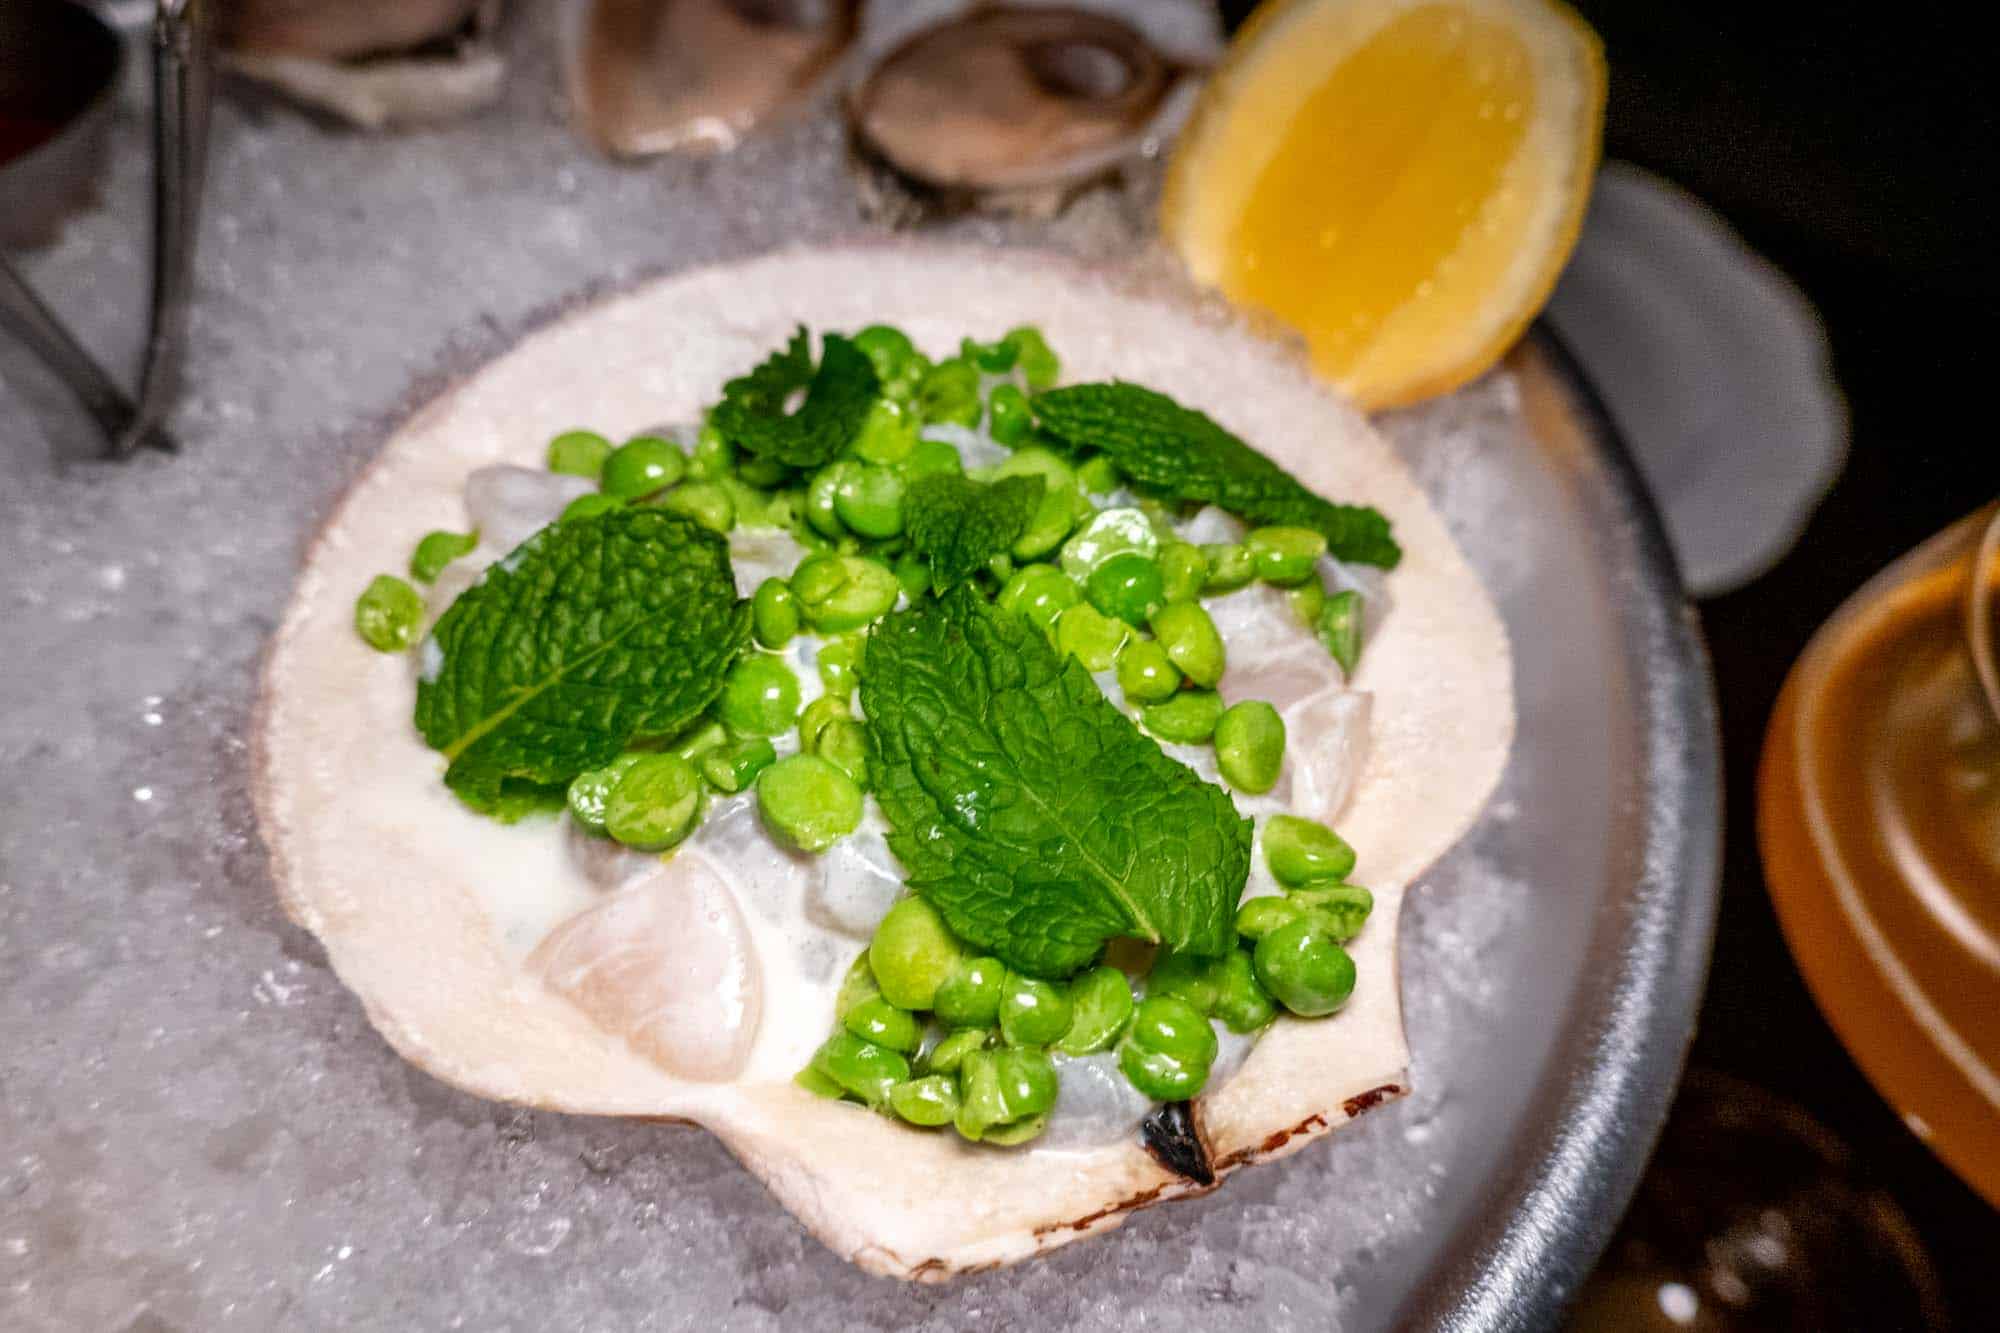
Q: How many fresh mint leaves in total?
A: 5